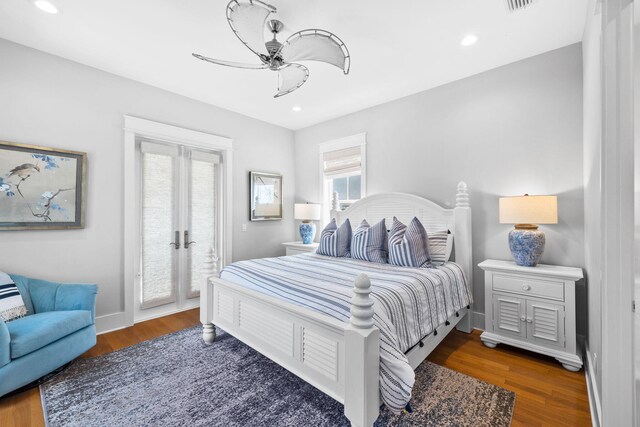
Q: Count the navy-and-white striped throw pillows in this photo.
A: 3